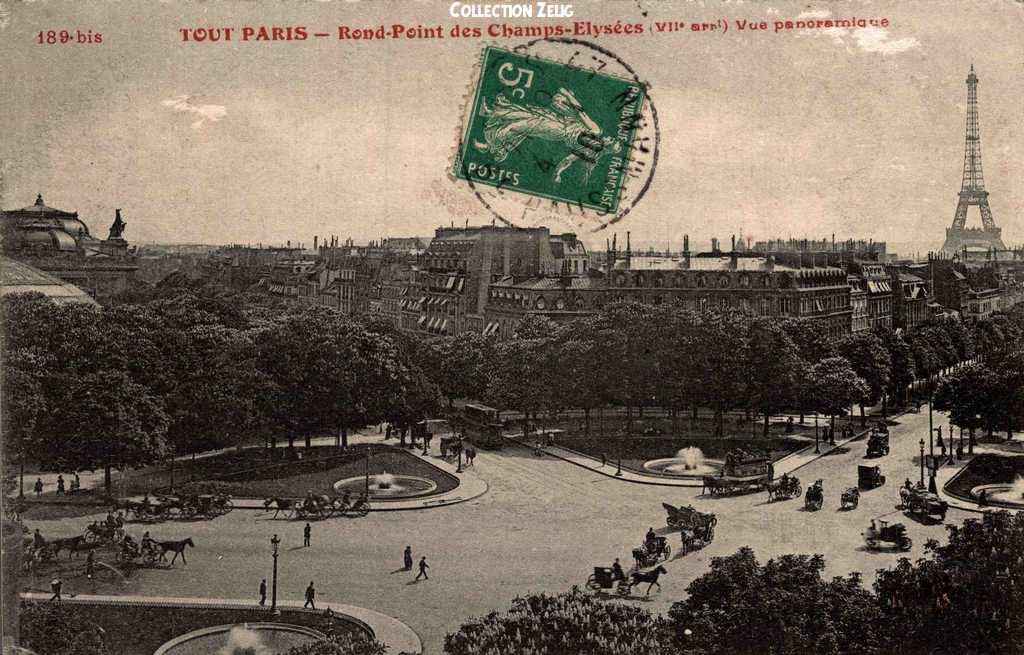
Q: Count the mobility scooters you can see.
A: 0